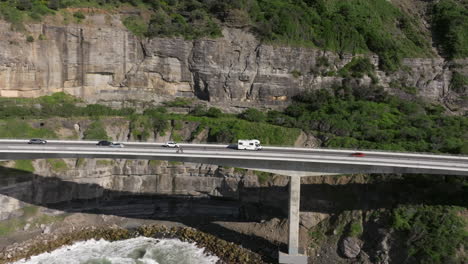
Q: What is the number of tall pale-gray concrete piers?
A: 1